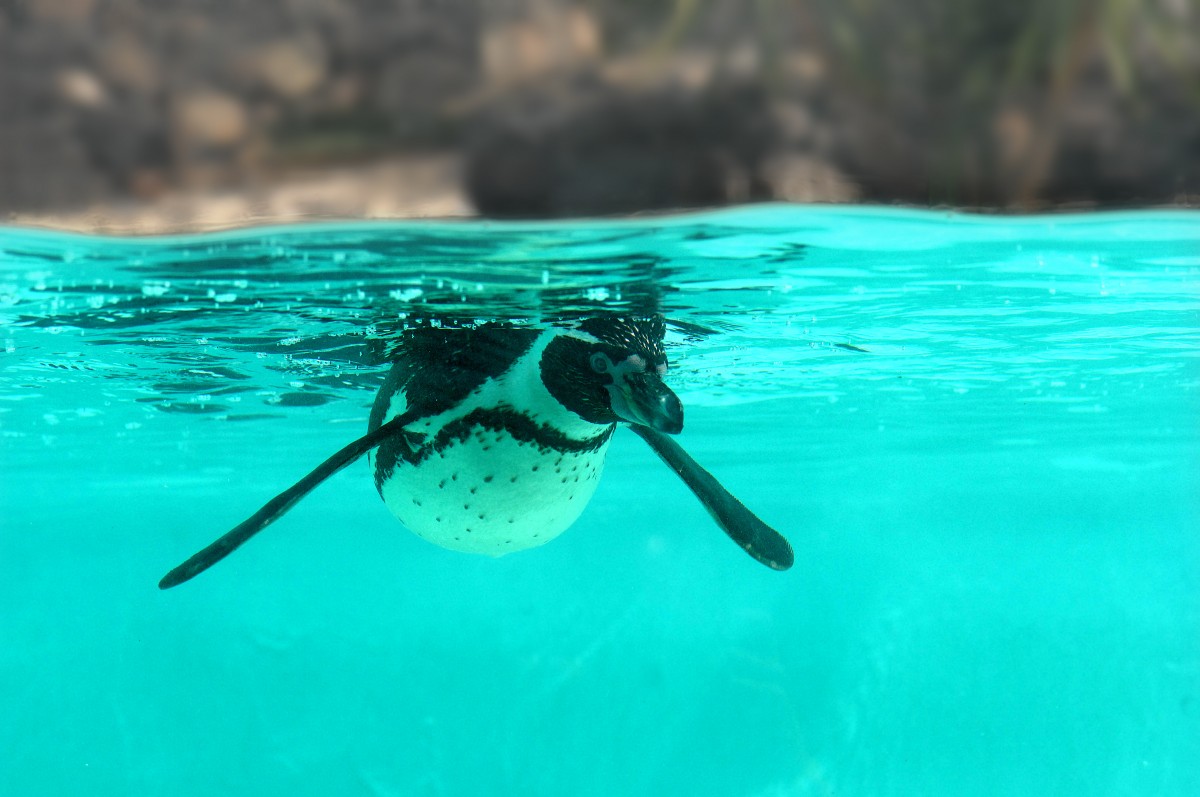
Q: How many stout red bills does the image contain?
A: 0